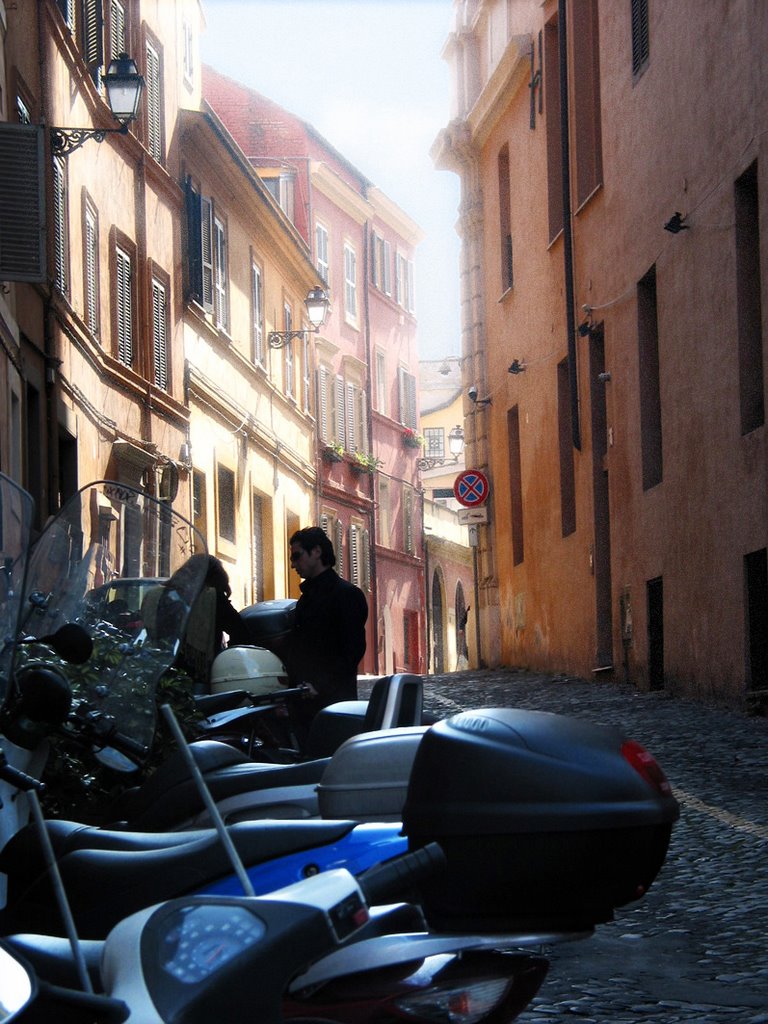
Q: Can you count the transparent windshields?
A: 2